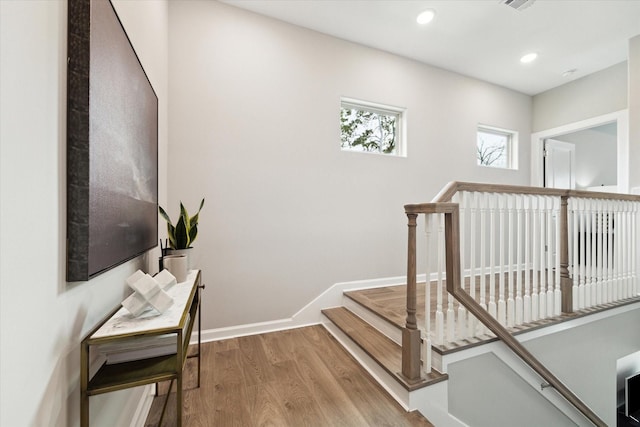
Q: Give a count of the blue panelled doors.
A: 0